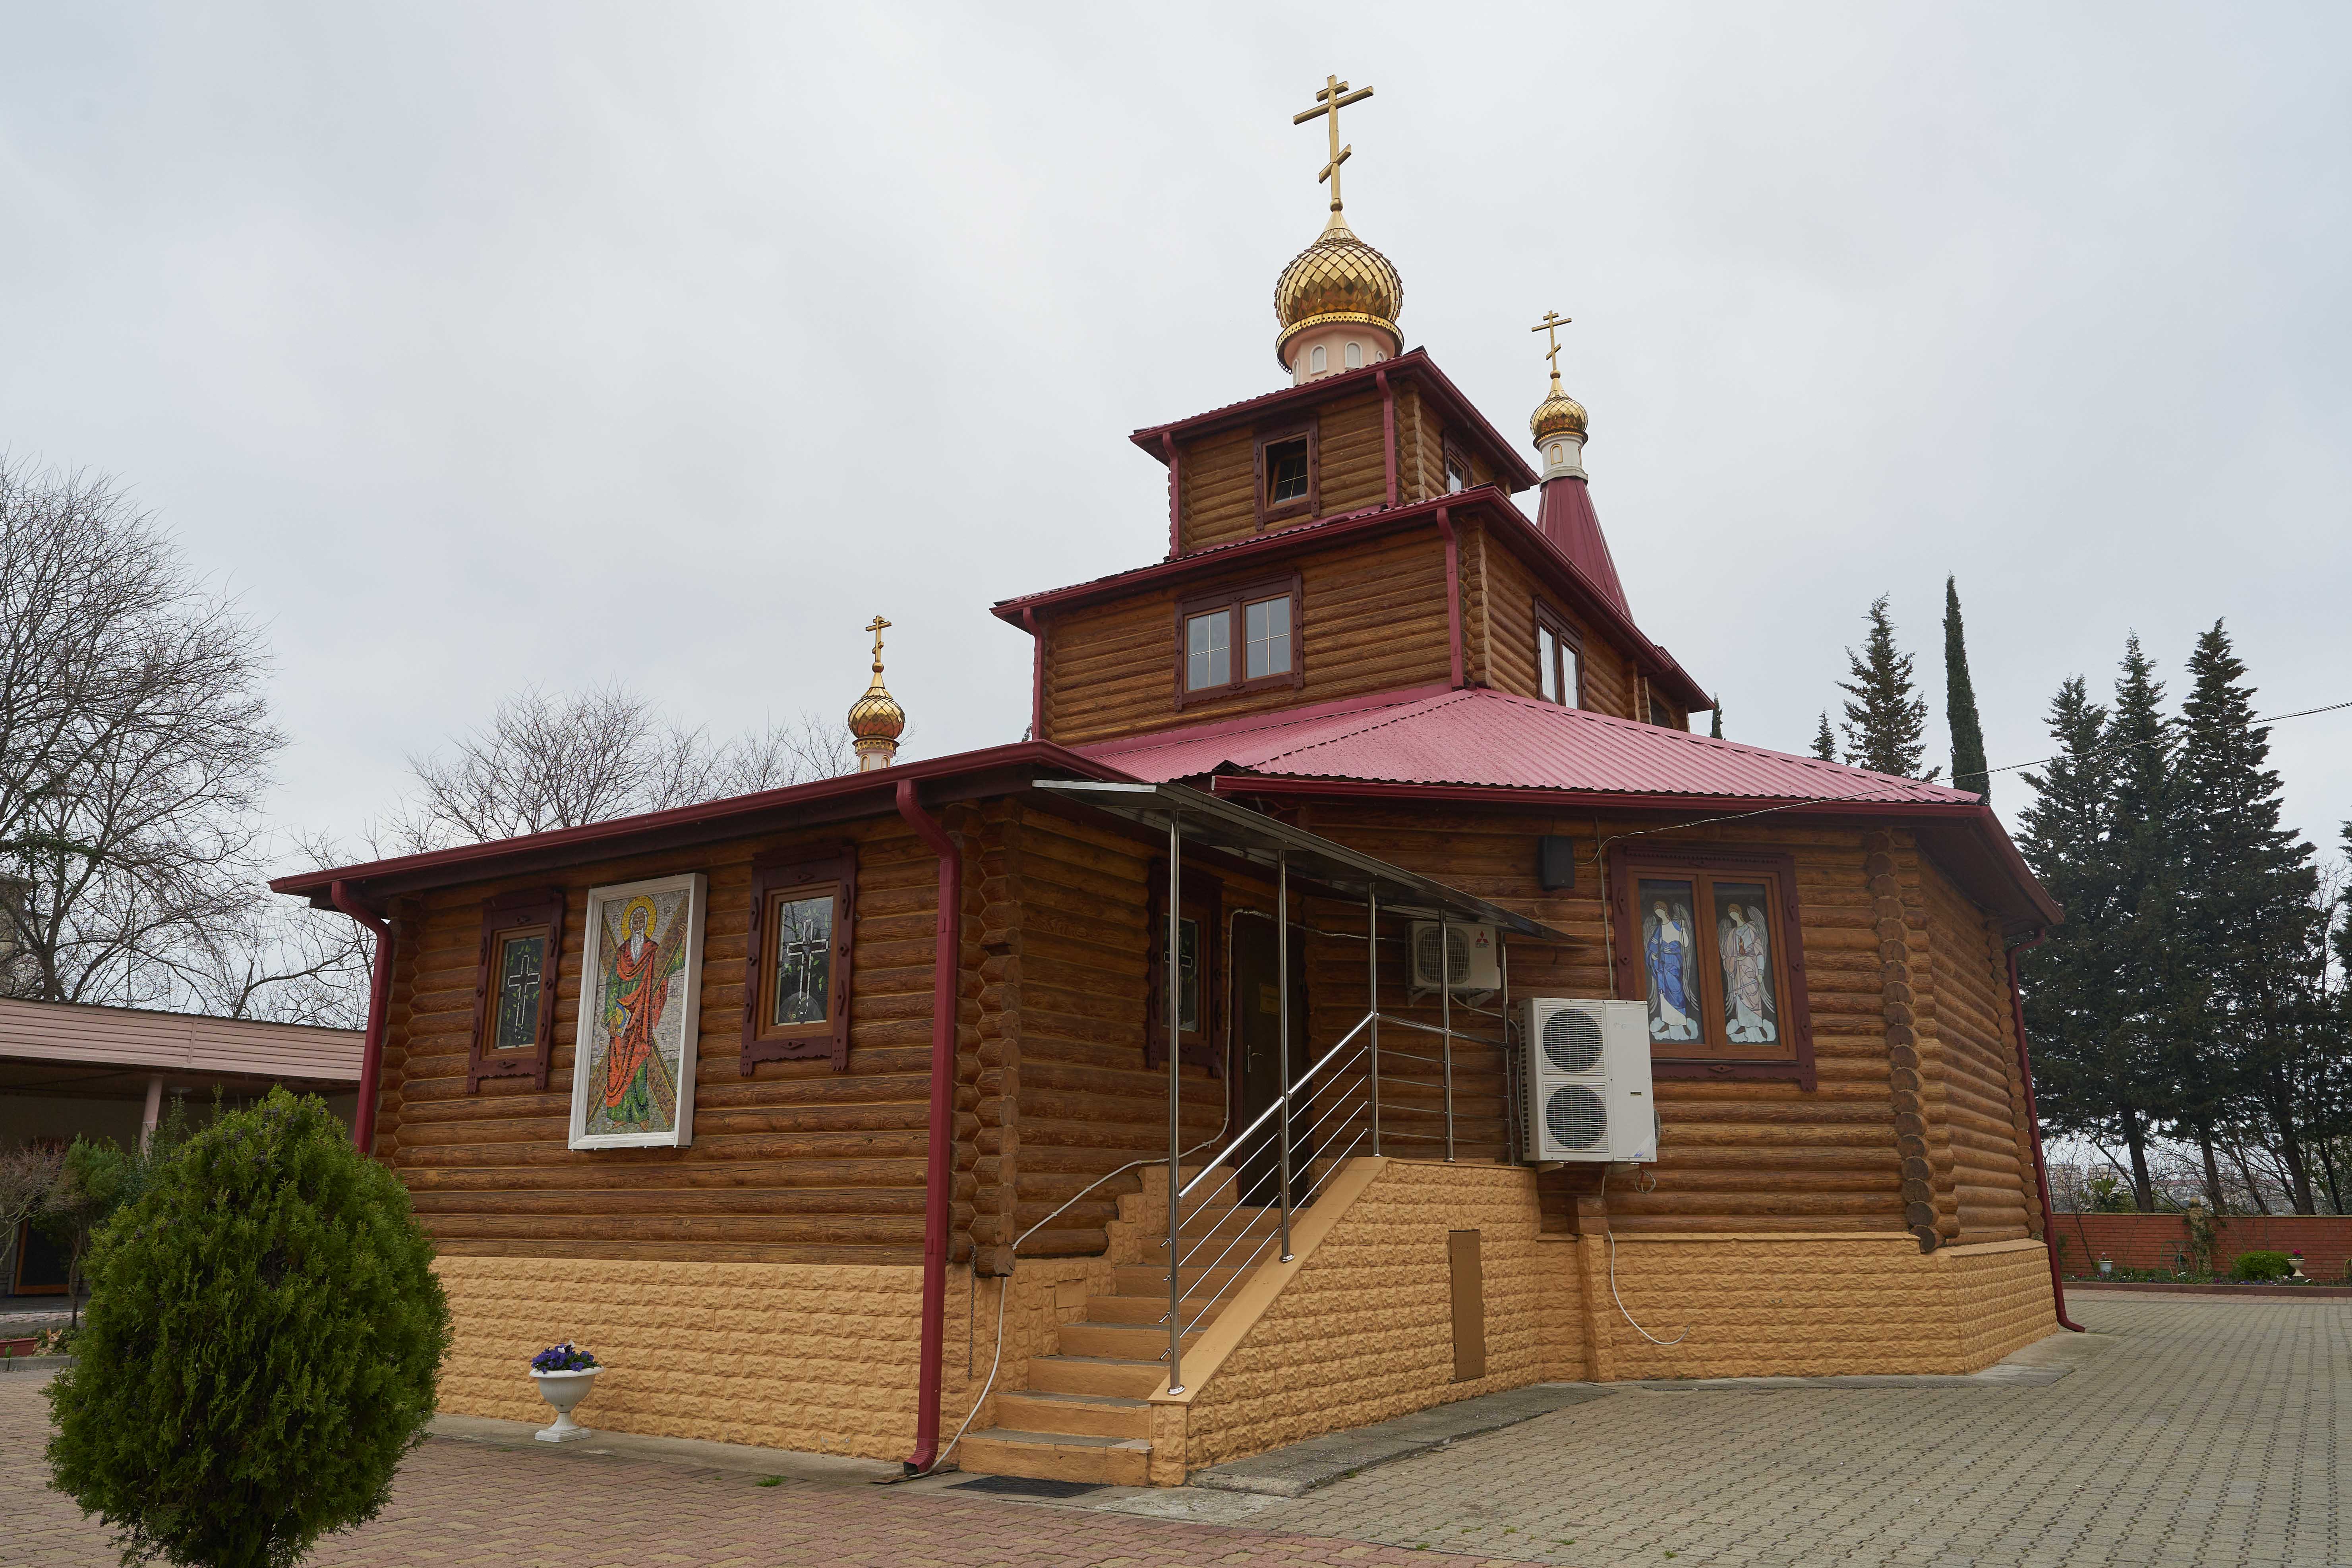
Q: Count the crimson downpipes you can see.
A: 7